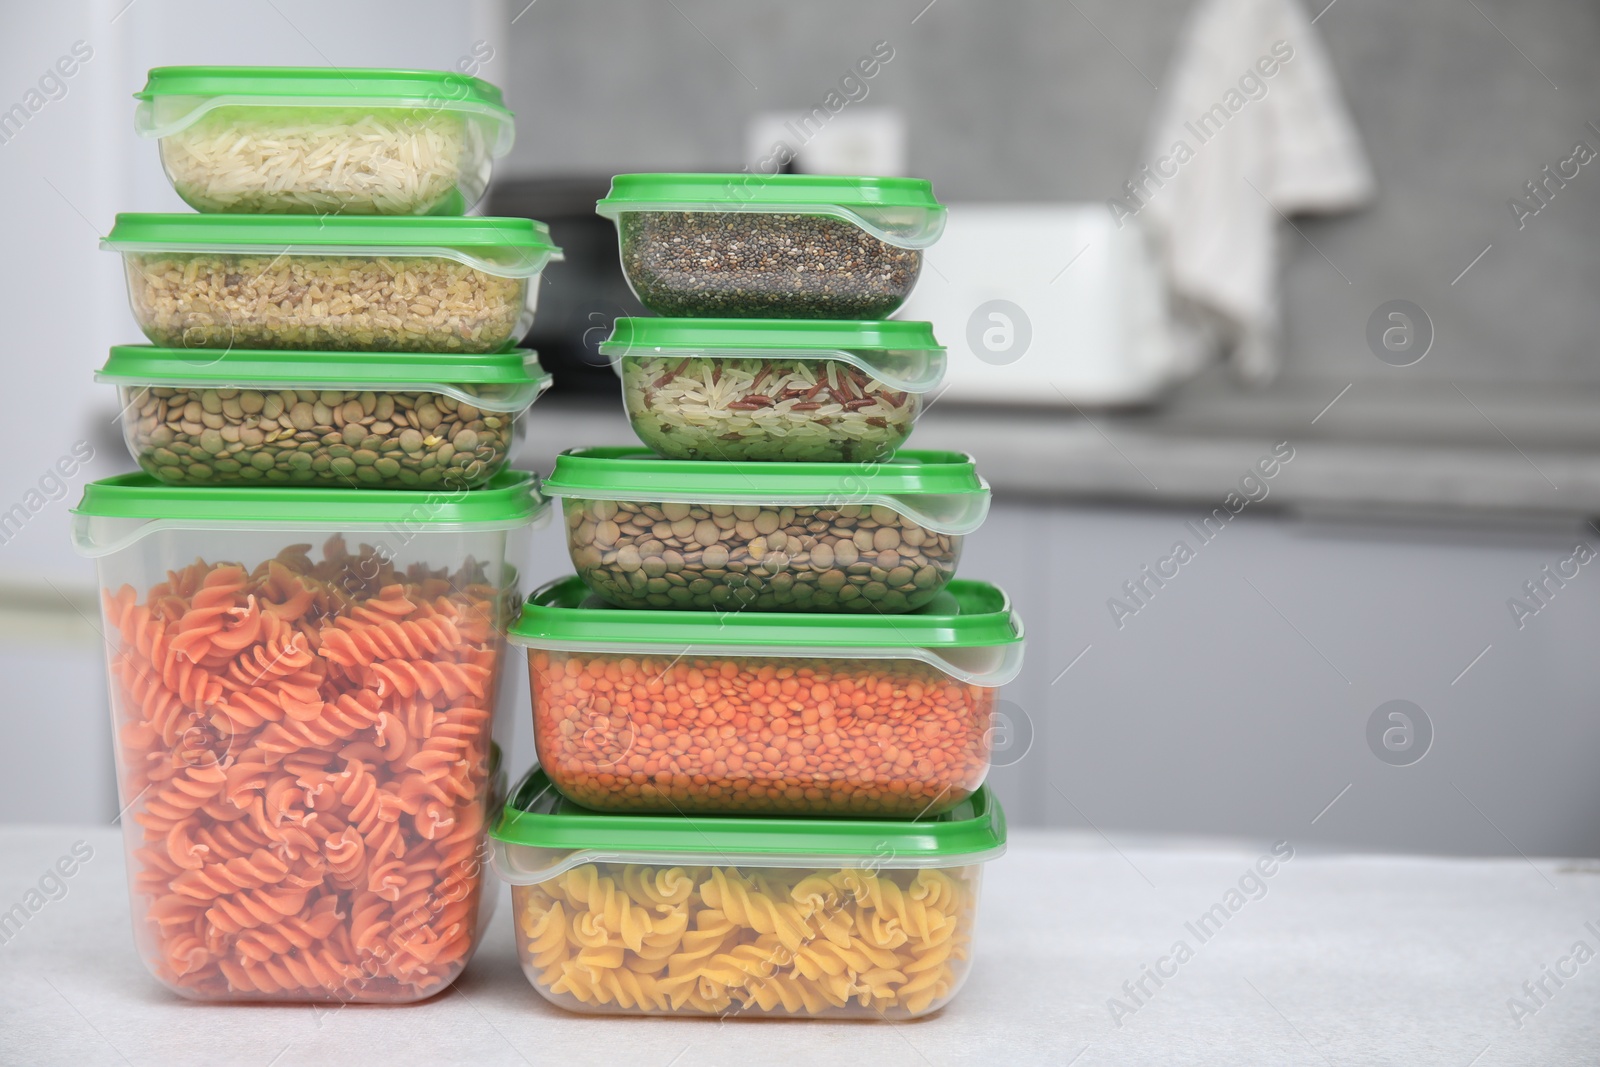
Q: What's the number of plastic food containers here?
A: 9